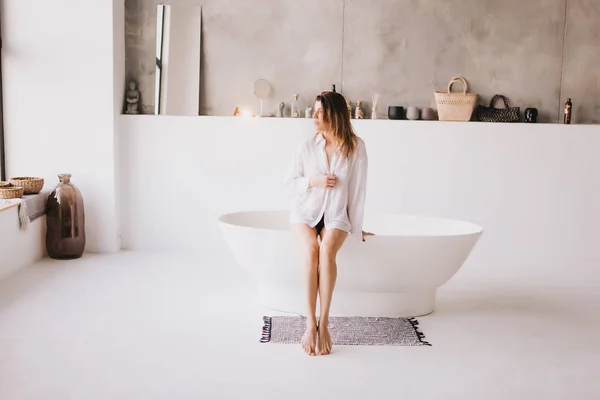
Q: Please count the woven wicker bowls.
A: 2